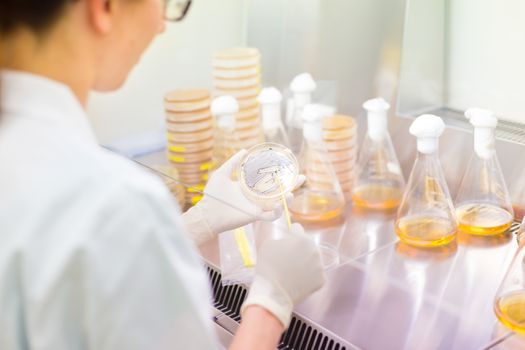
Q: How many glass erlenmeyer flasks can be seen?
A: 8